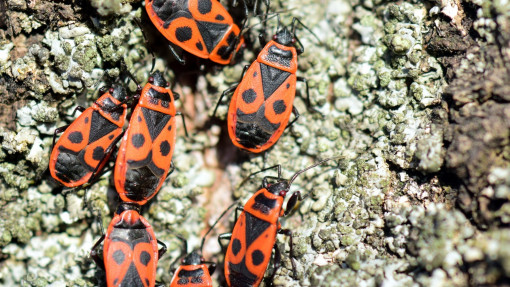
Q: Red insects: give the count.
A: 7